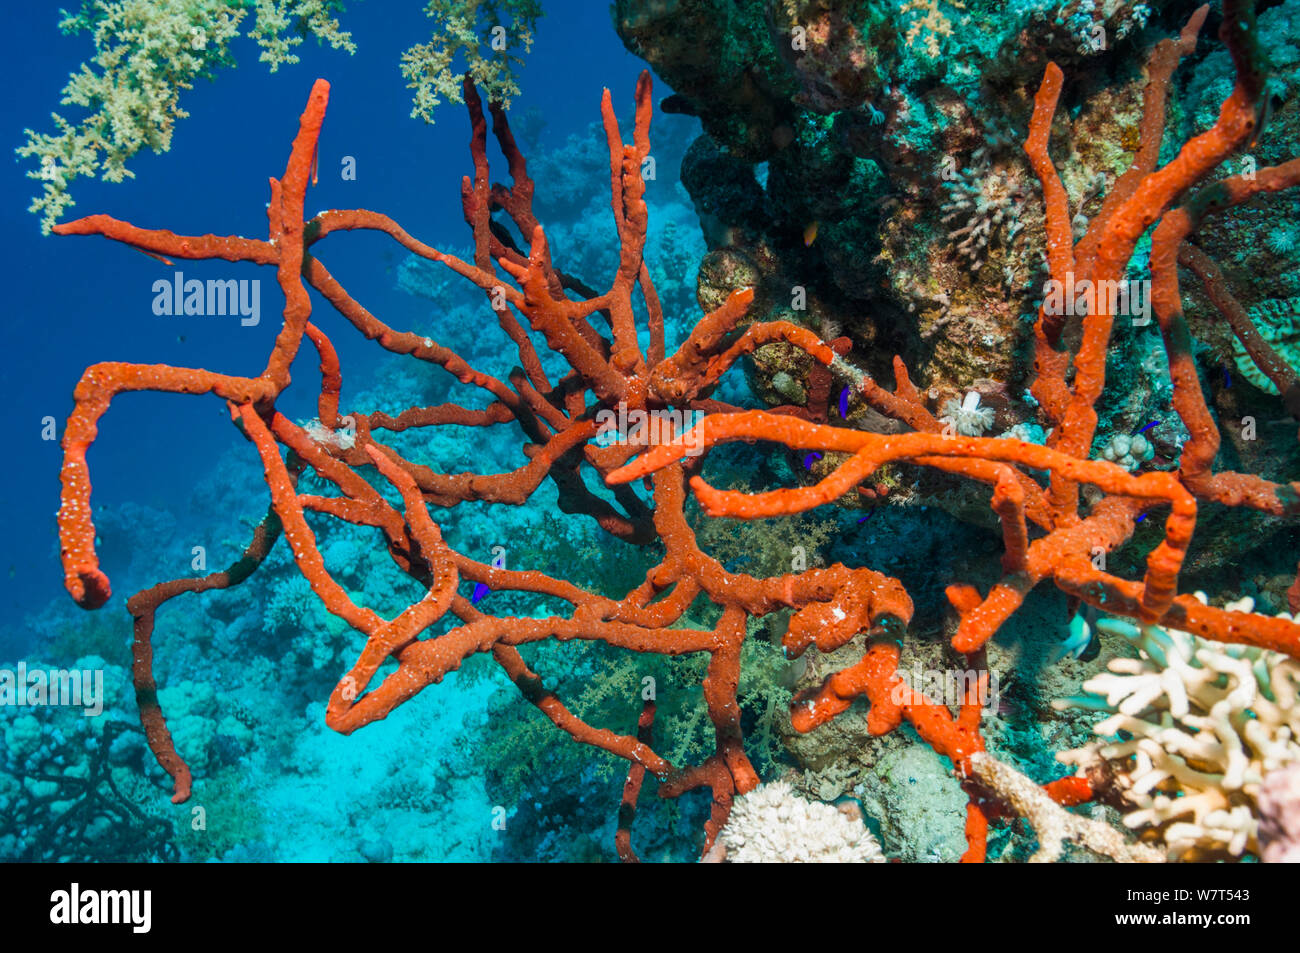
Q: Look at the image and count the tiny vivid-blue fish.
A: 7